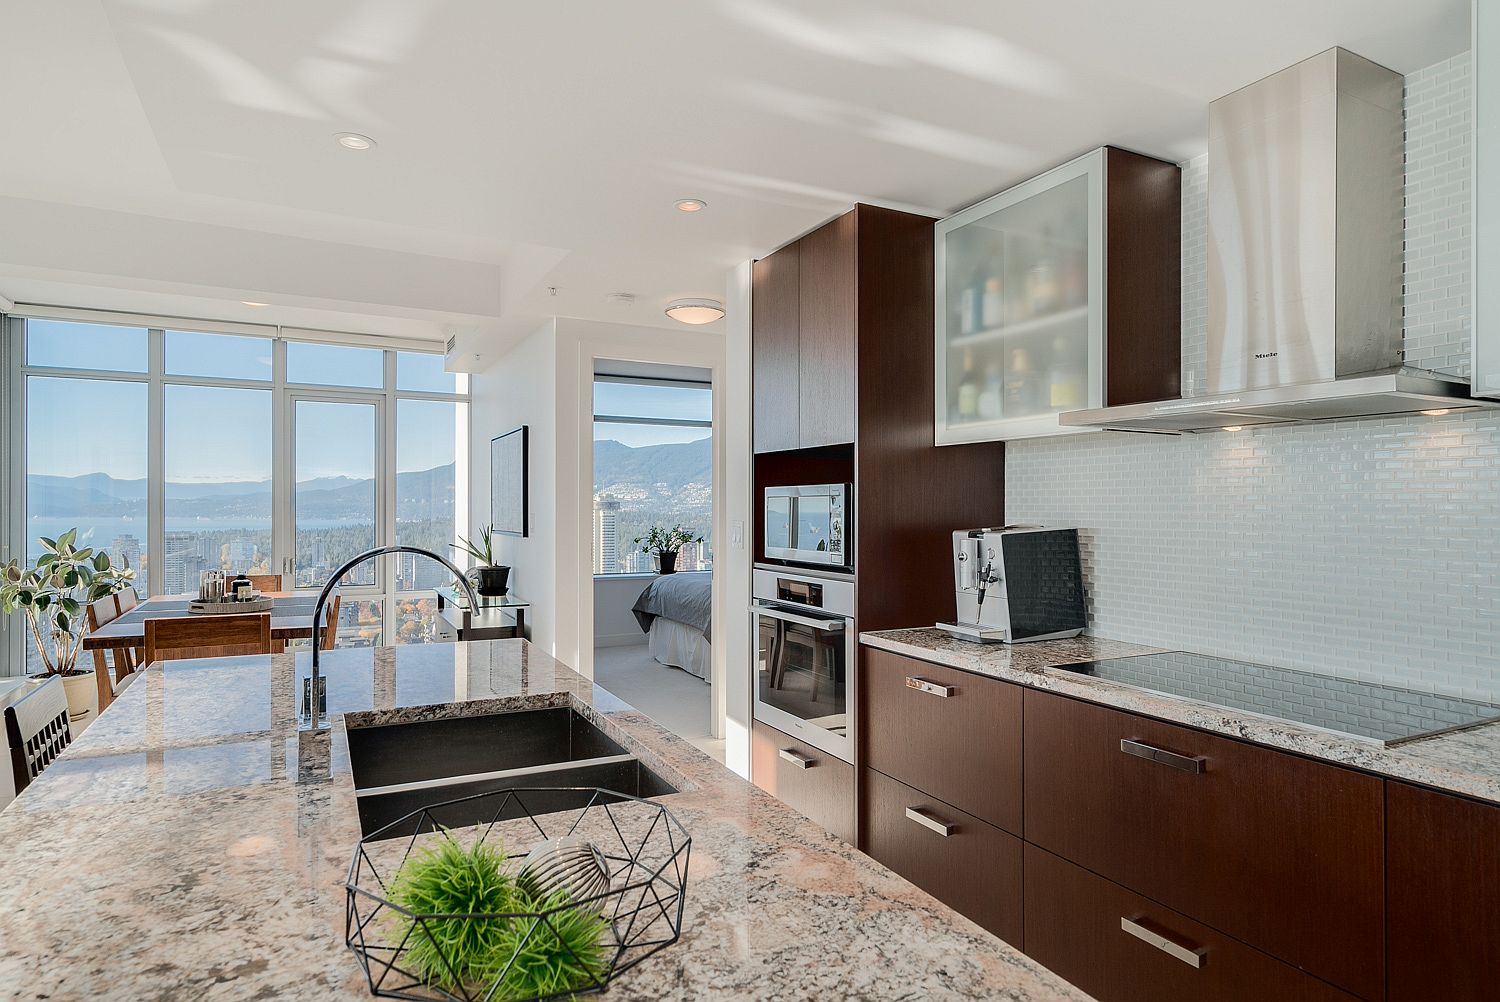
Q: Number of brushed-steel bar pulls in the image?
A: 5